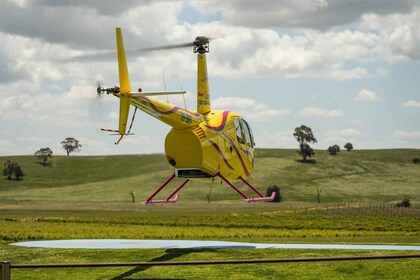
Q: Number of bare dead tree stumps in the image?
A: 3